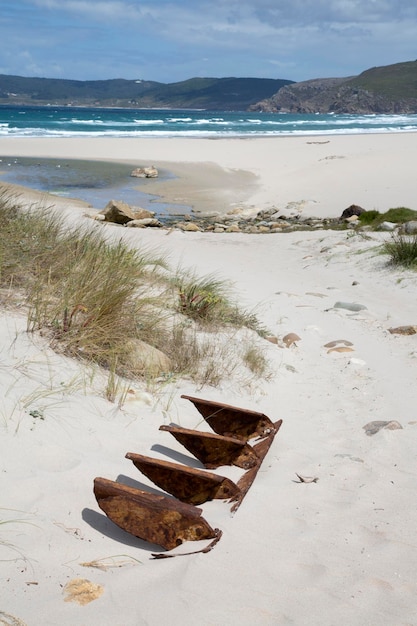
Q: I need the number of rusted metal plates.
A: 4